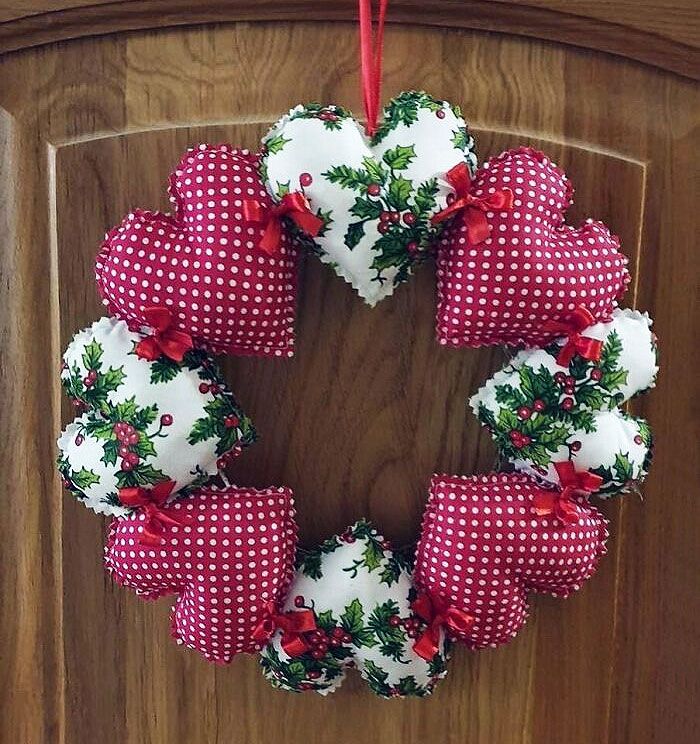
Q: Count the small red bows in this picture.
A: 8